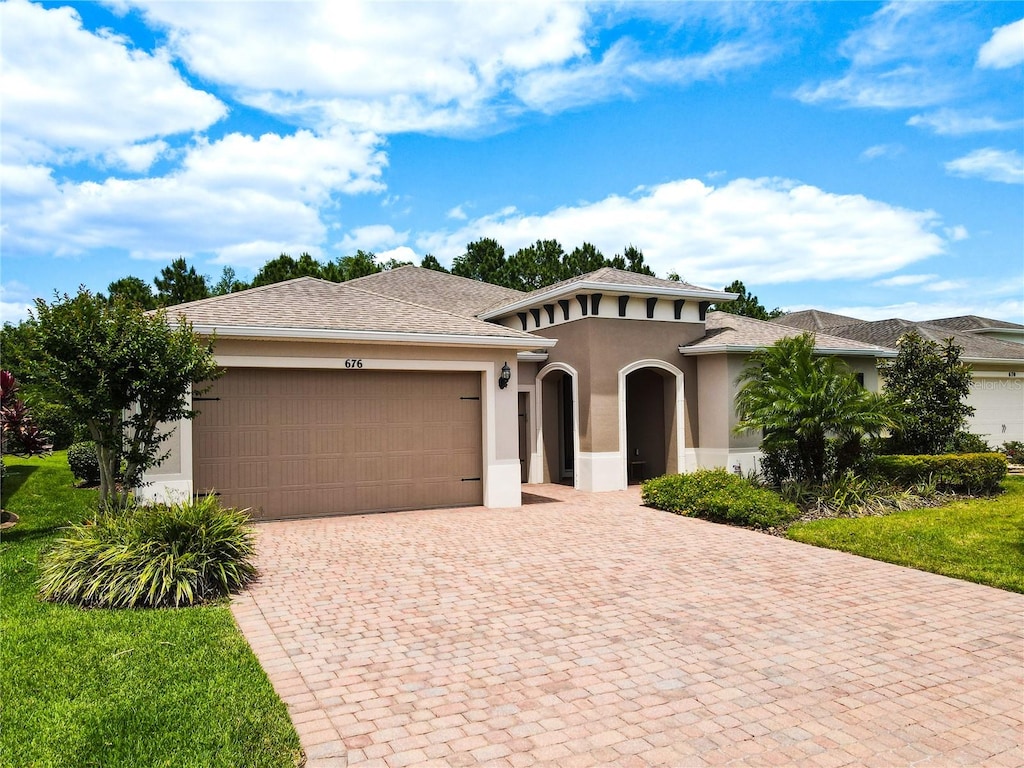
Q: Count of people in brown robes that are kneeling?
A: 0